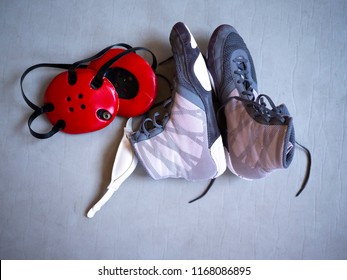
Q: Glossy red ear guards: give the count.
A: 2